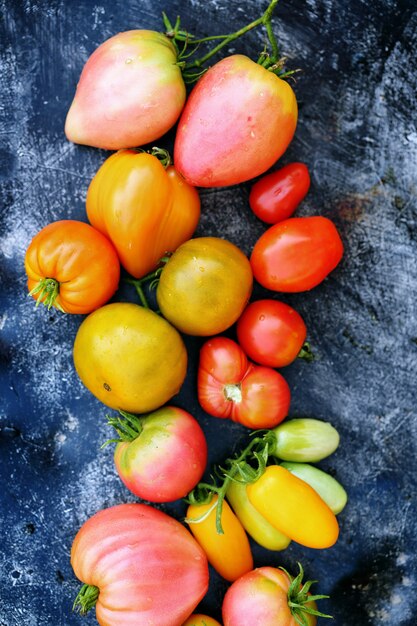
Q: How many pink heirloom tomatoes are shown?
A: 5